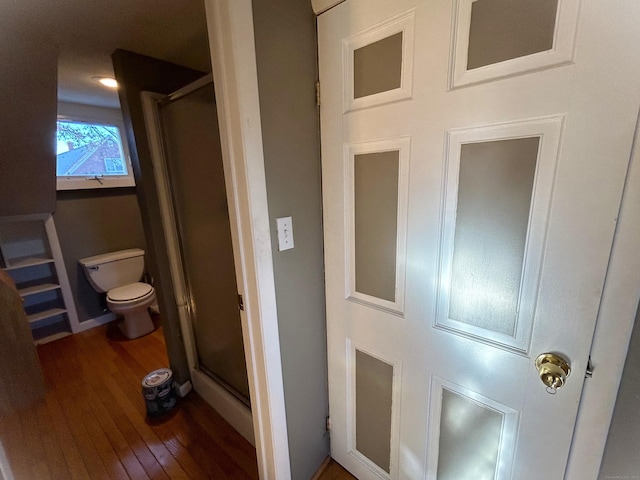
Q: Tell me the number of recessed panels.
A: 6